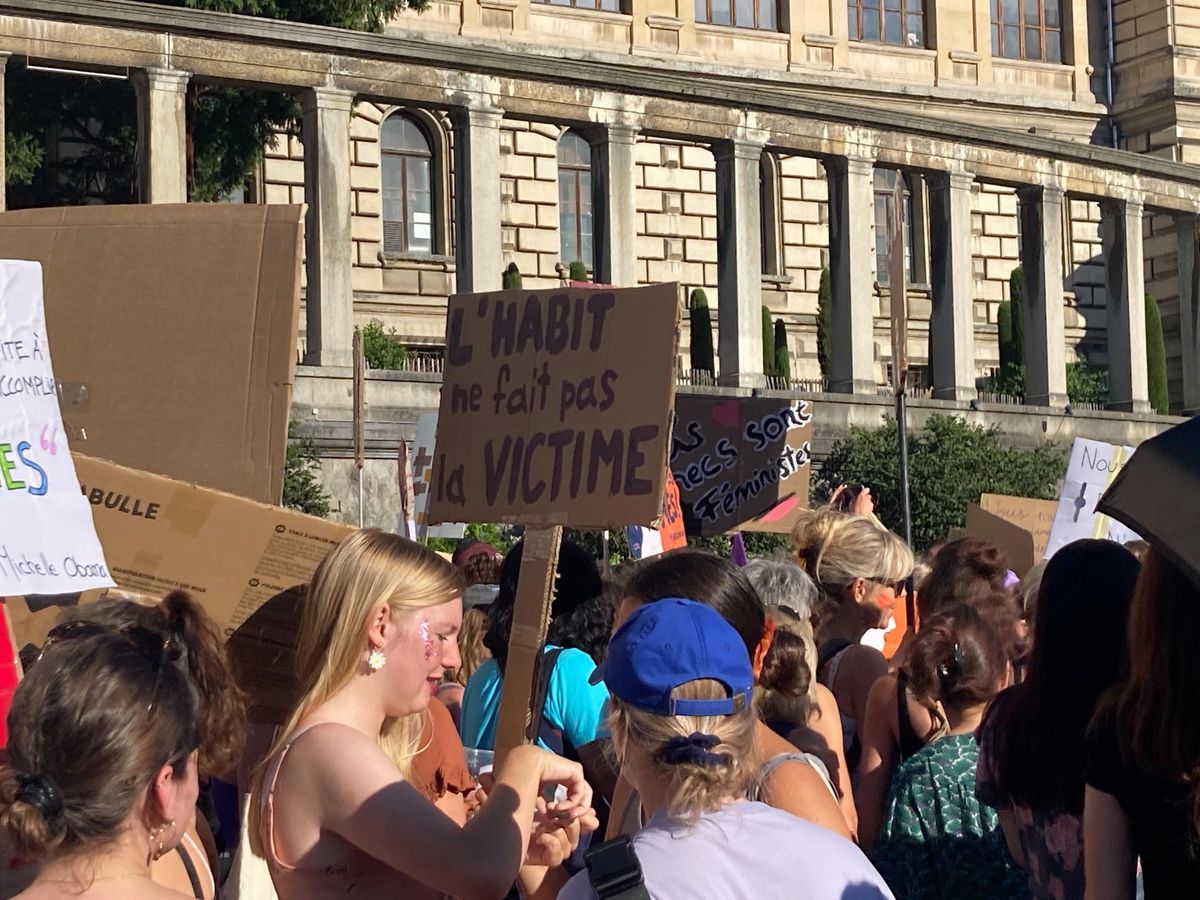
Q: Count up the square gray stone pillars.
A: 11